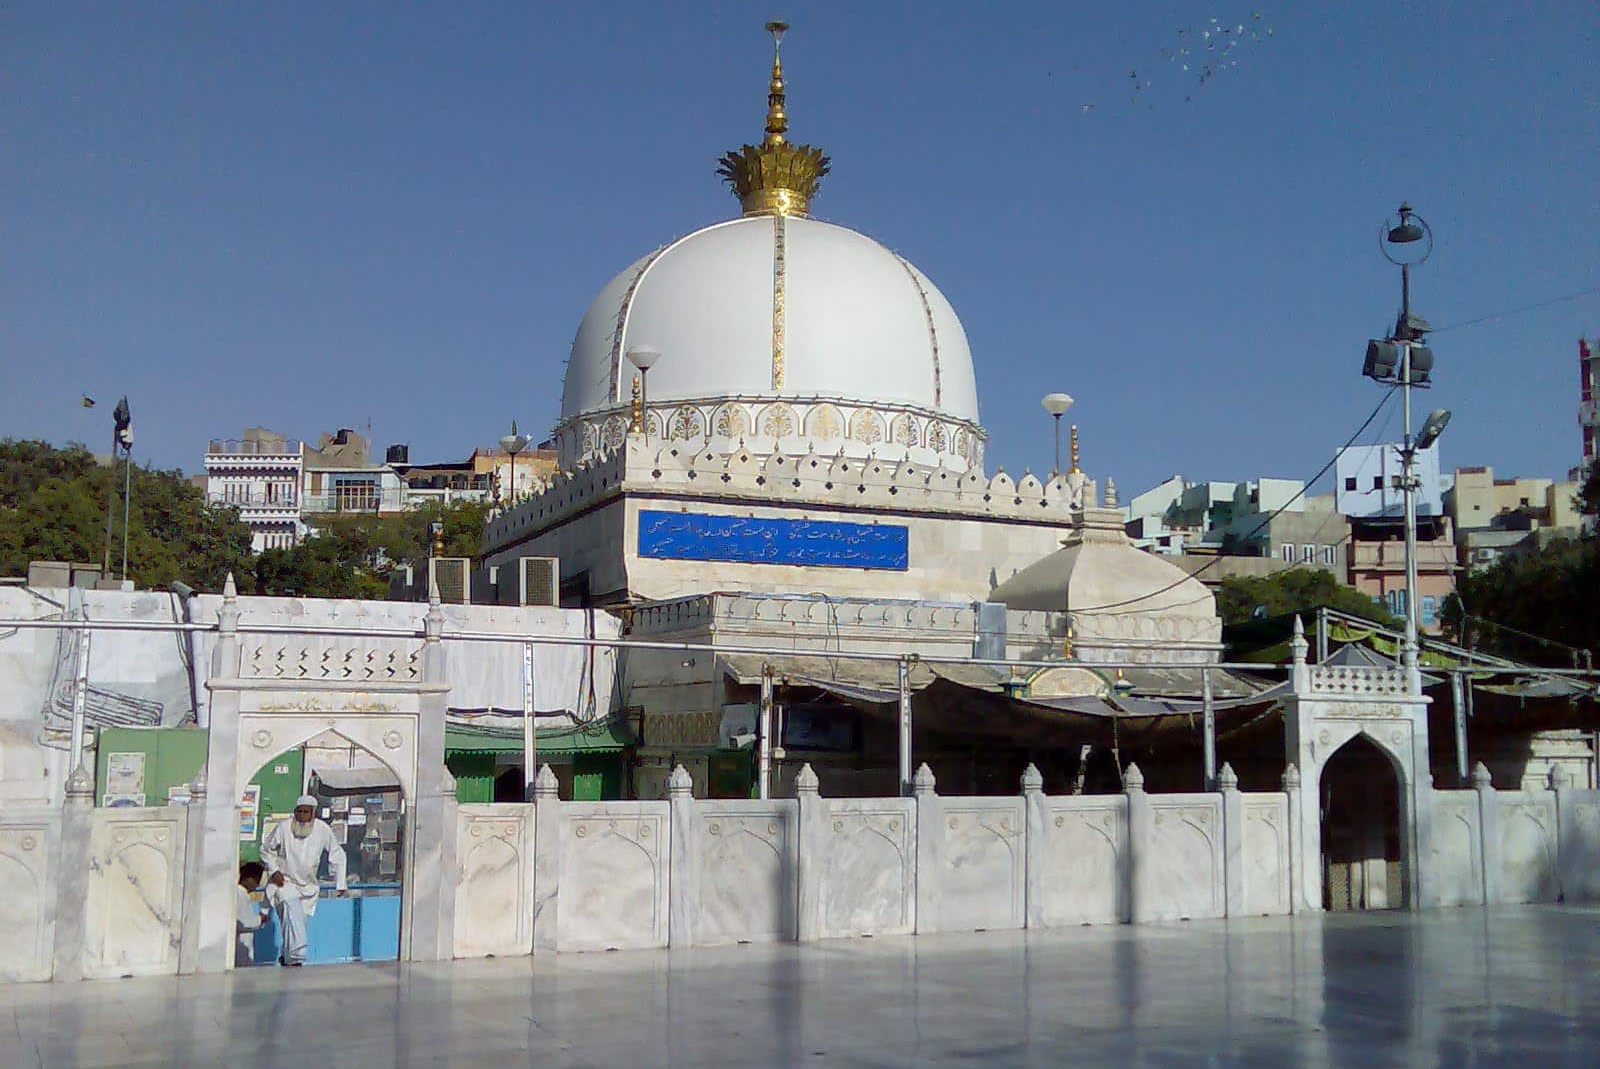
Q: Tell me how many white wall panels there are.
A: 13